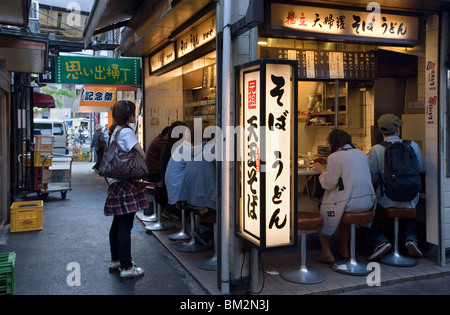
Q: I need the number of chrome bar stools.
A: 8